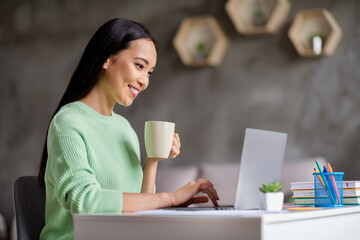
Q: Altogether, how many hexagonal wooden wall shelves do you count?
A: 3